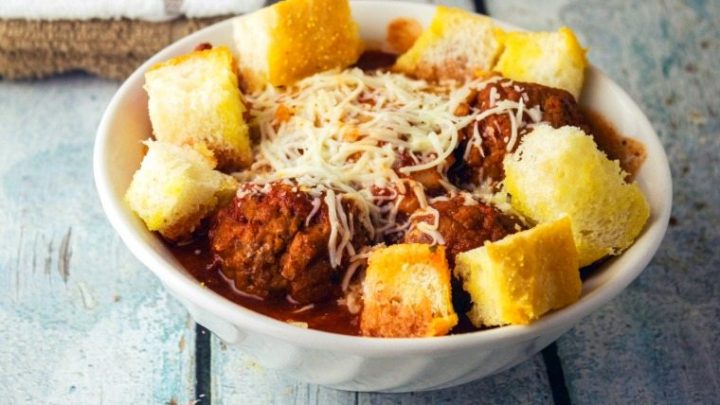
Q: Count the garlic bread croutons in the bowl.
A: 8